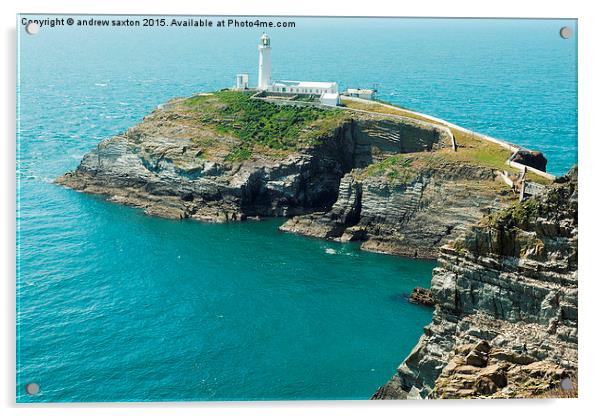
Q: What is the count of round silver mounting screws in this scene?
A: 4